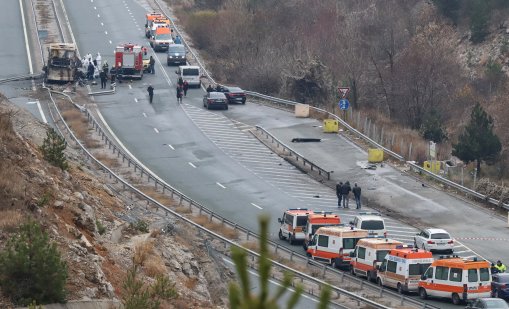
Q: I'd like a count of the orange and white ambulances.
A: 9